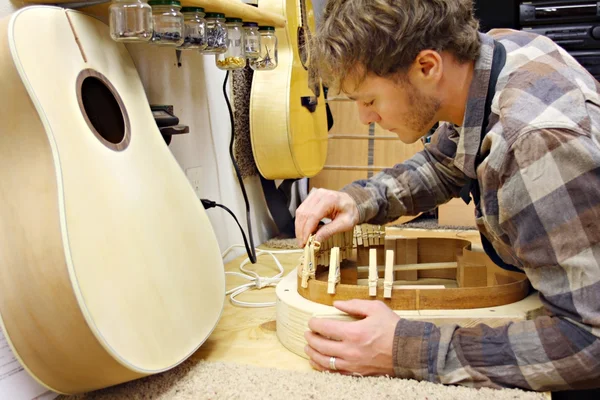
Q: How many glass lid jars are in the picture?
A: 7